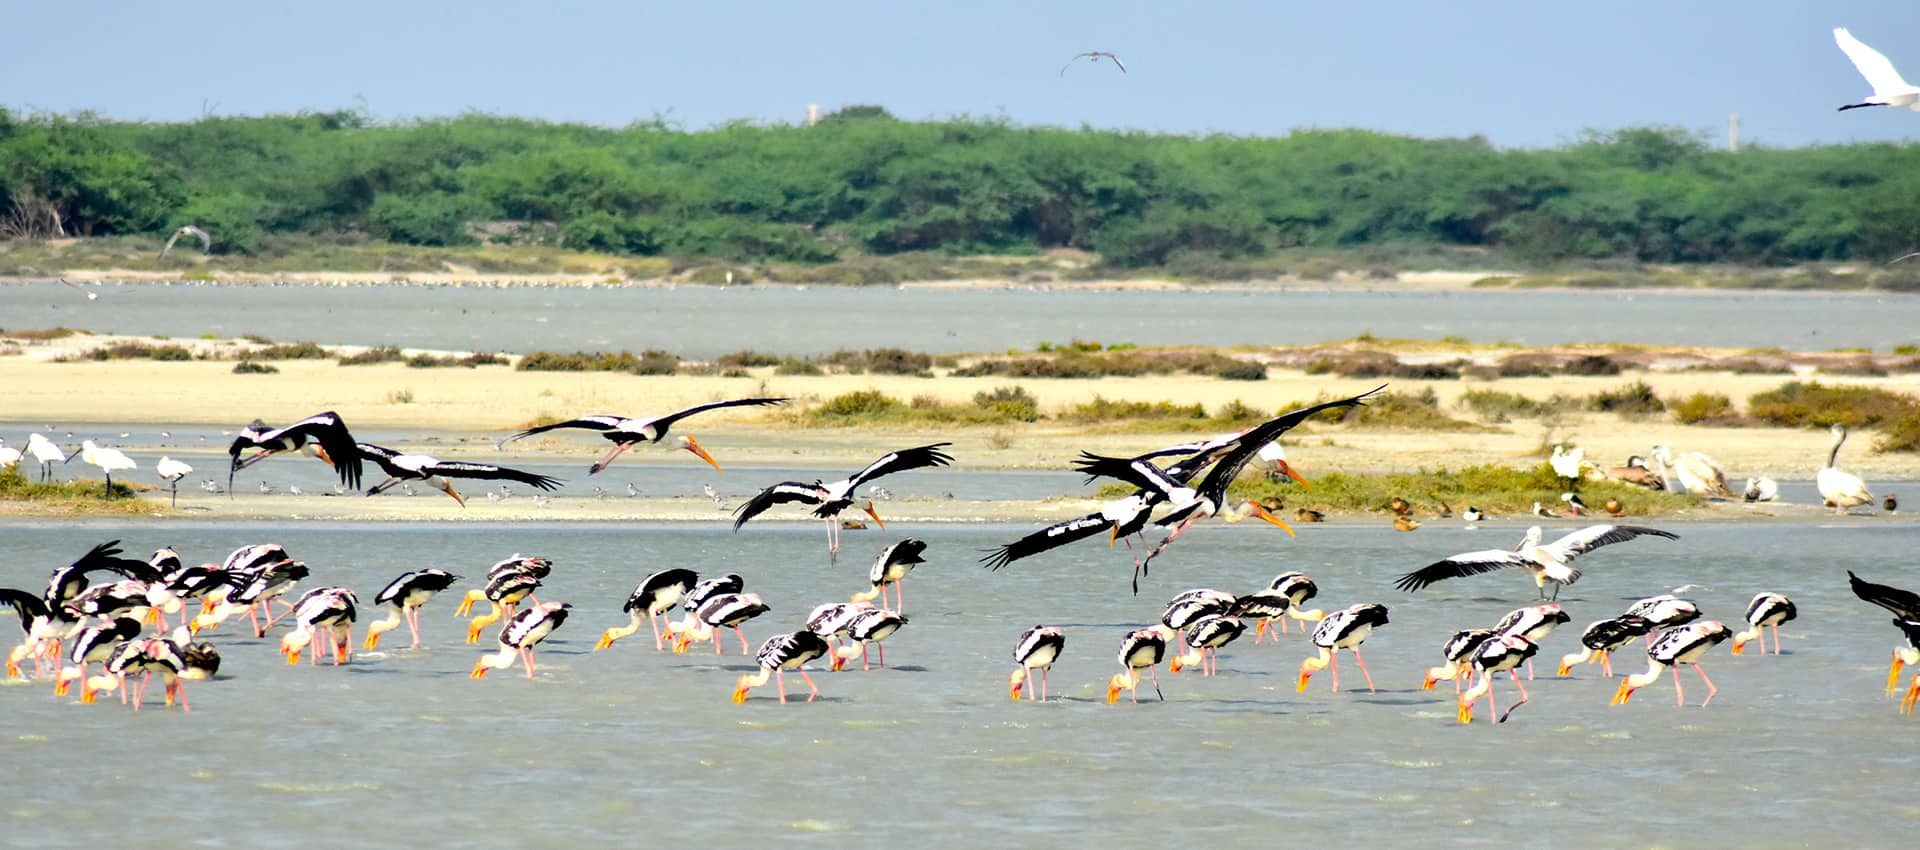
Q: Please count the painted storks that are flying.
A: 7